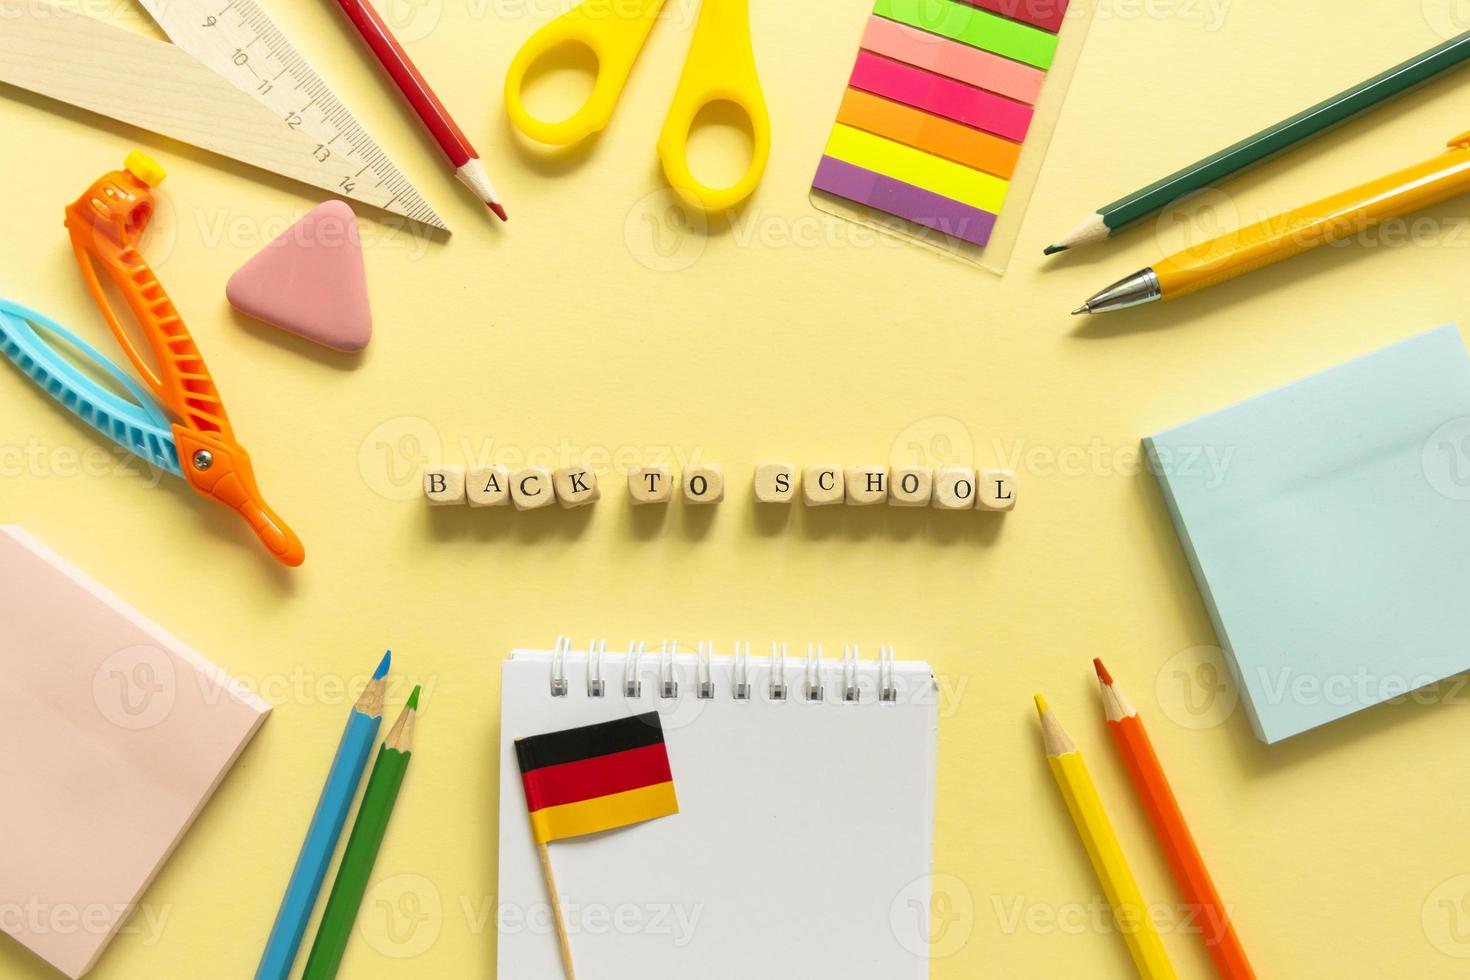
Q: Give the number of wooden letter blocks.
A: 12